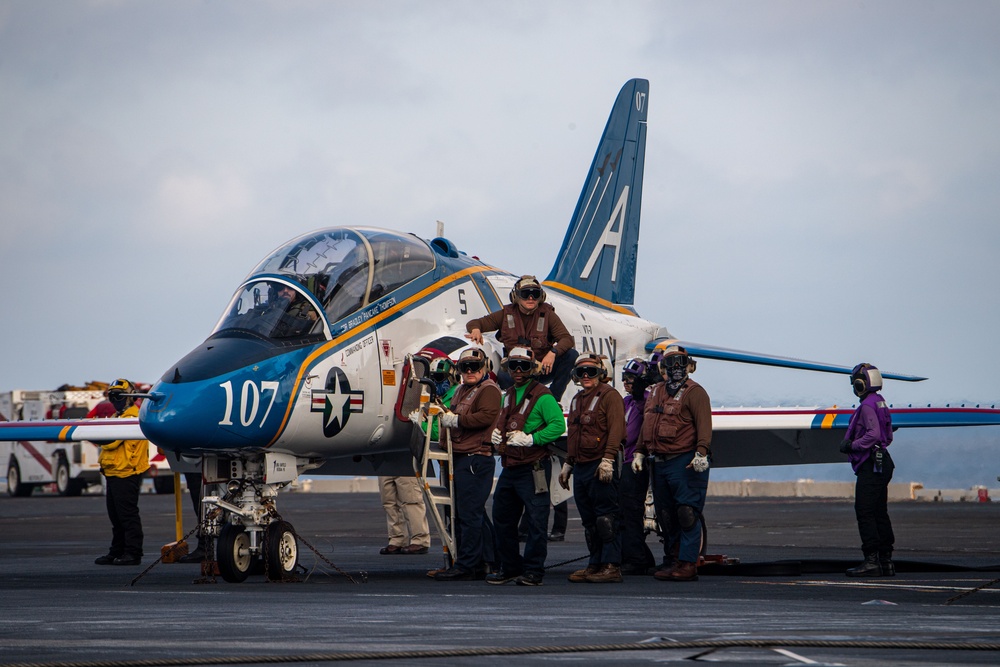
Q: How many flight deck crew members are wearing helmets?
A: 10